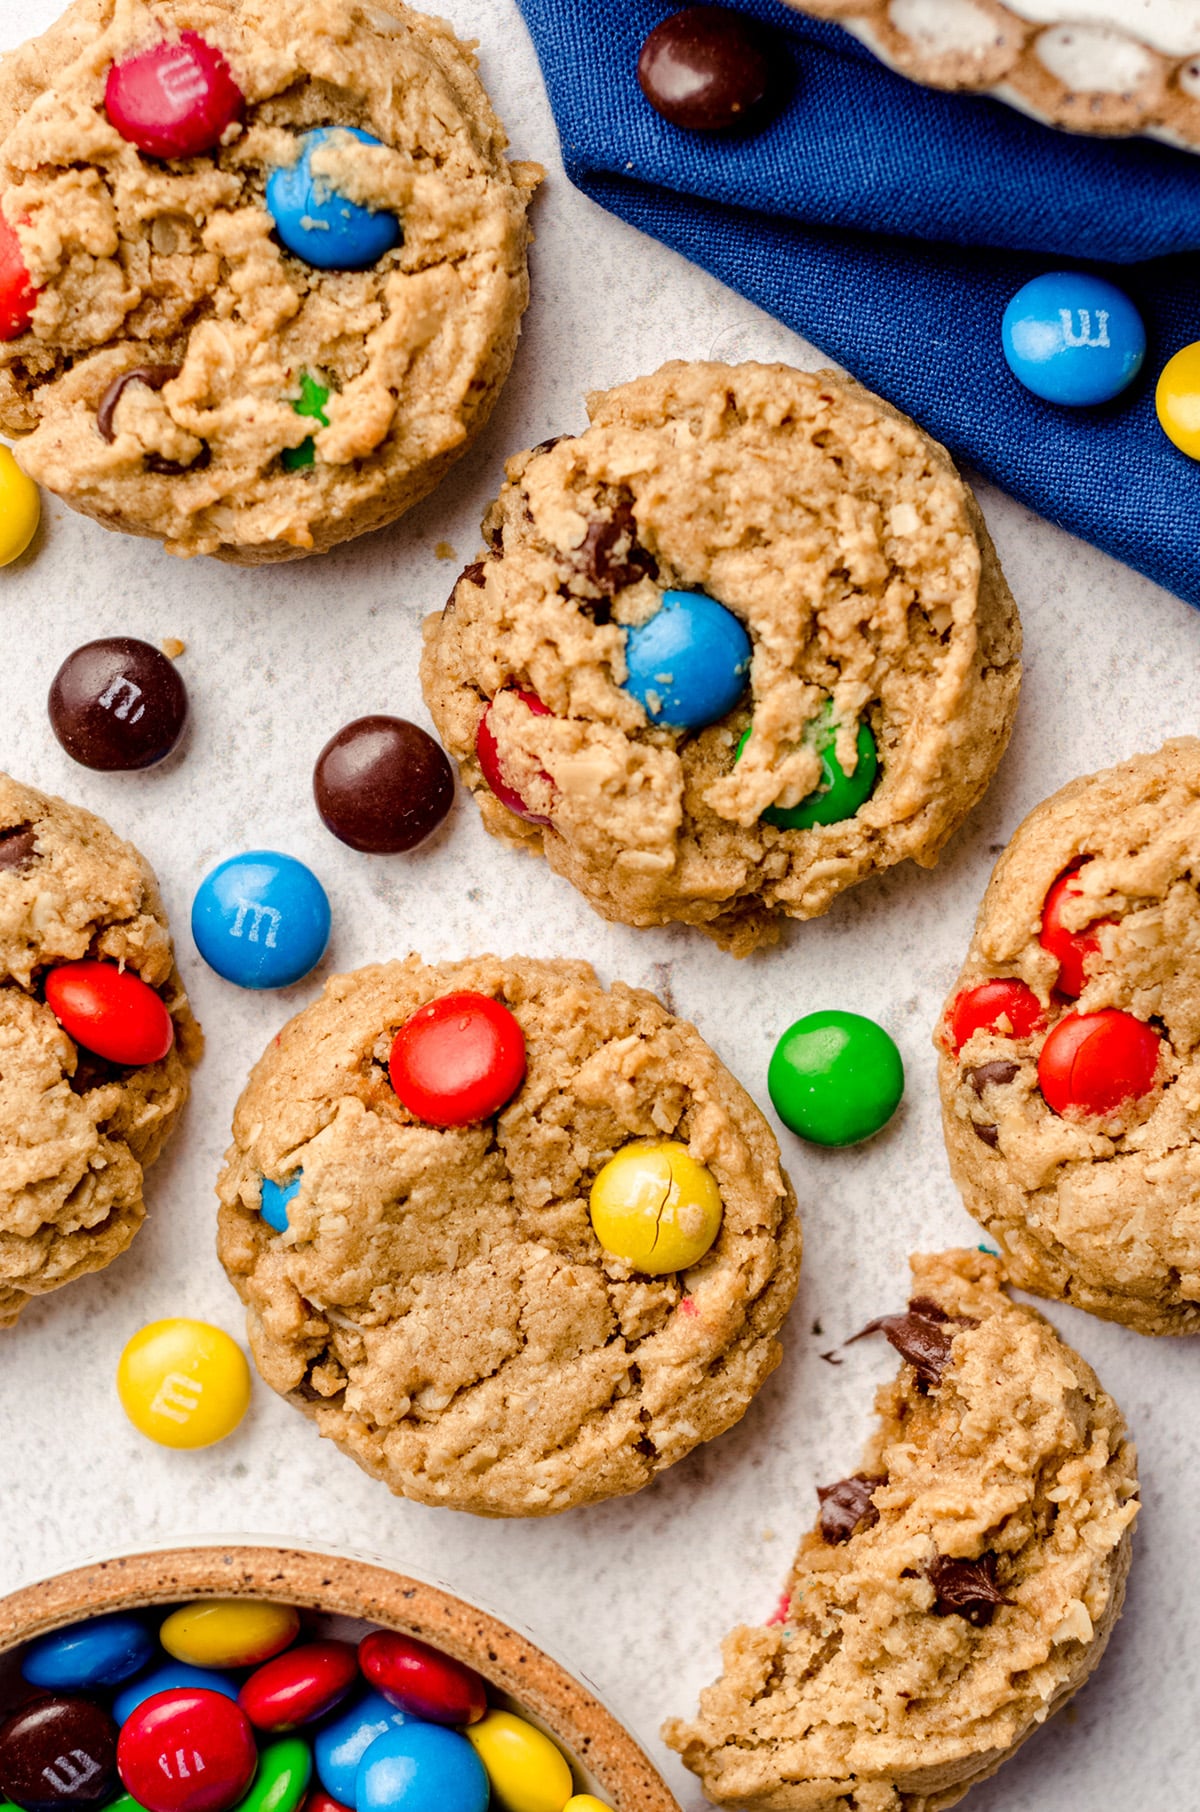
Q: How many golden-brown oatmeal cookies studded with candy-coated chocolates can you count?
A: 6